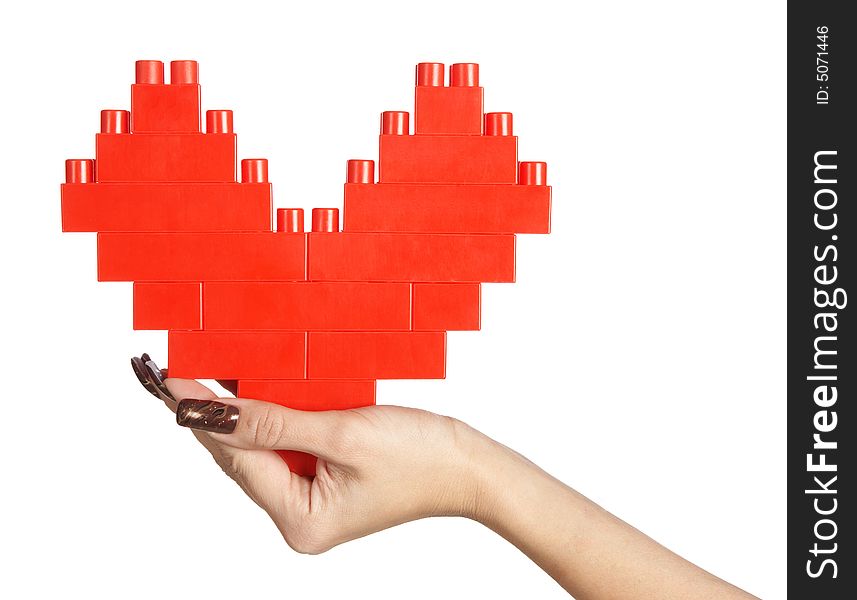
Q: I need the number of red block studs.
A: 14